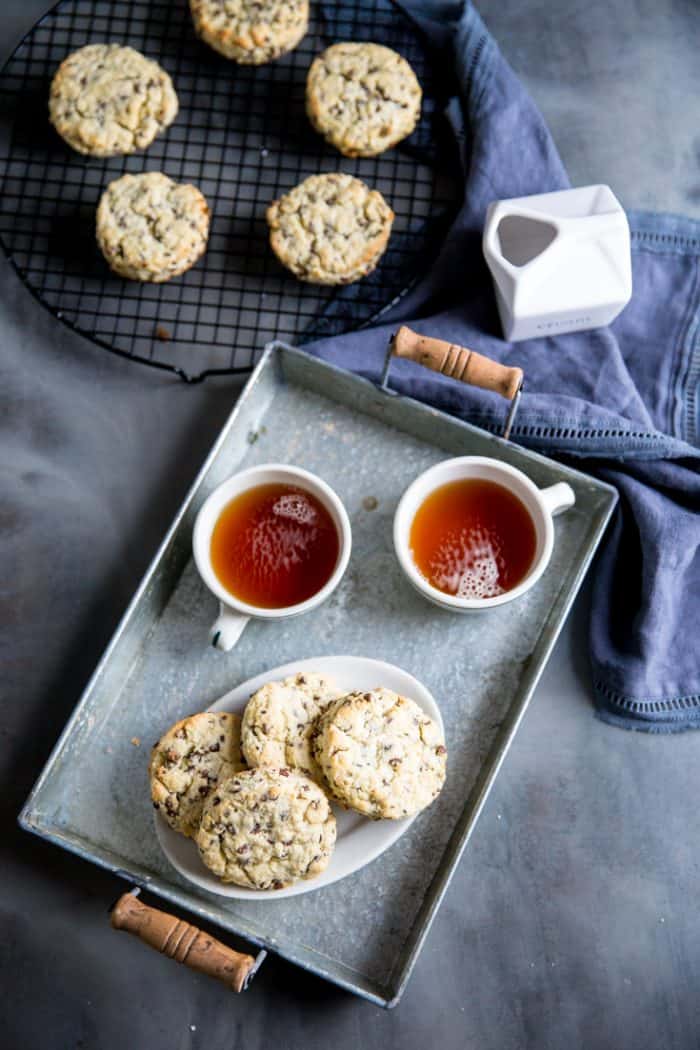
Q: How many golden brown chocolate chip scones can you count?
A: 9